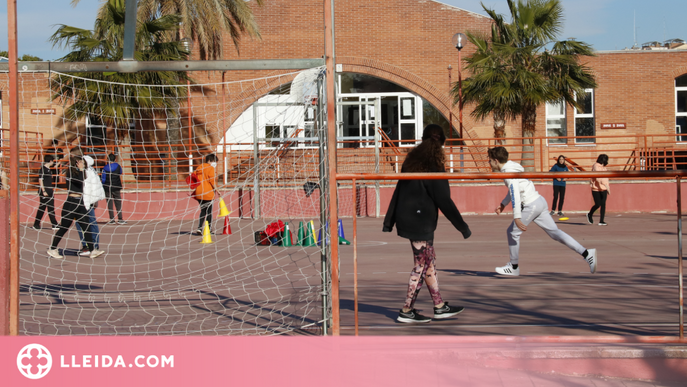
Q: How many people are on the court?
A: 9